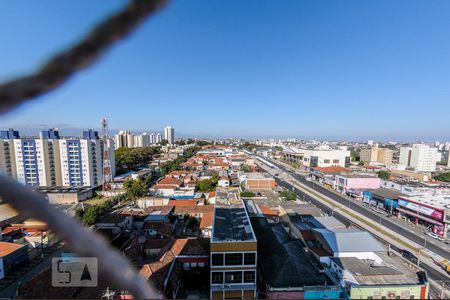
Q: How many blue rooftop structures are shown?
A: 3